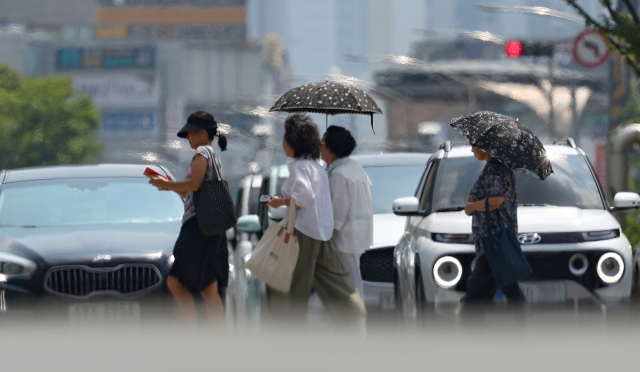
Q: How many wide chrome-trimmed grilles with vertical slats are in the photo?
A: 1